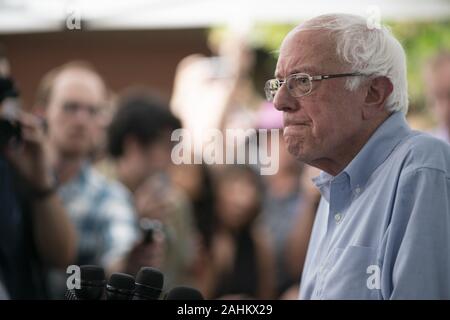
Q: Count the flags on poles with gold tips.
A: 0